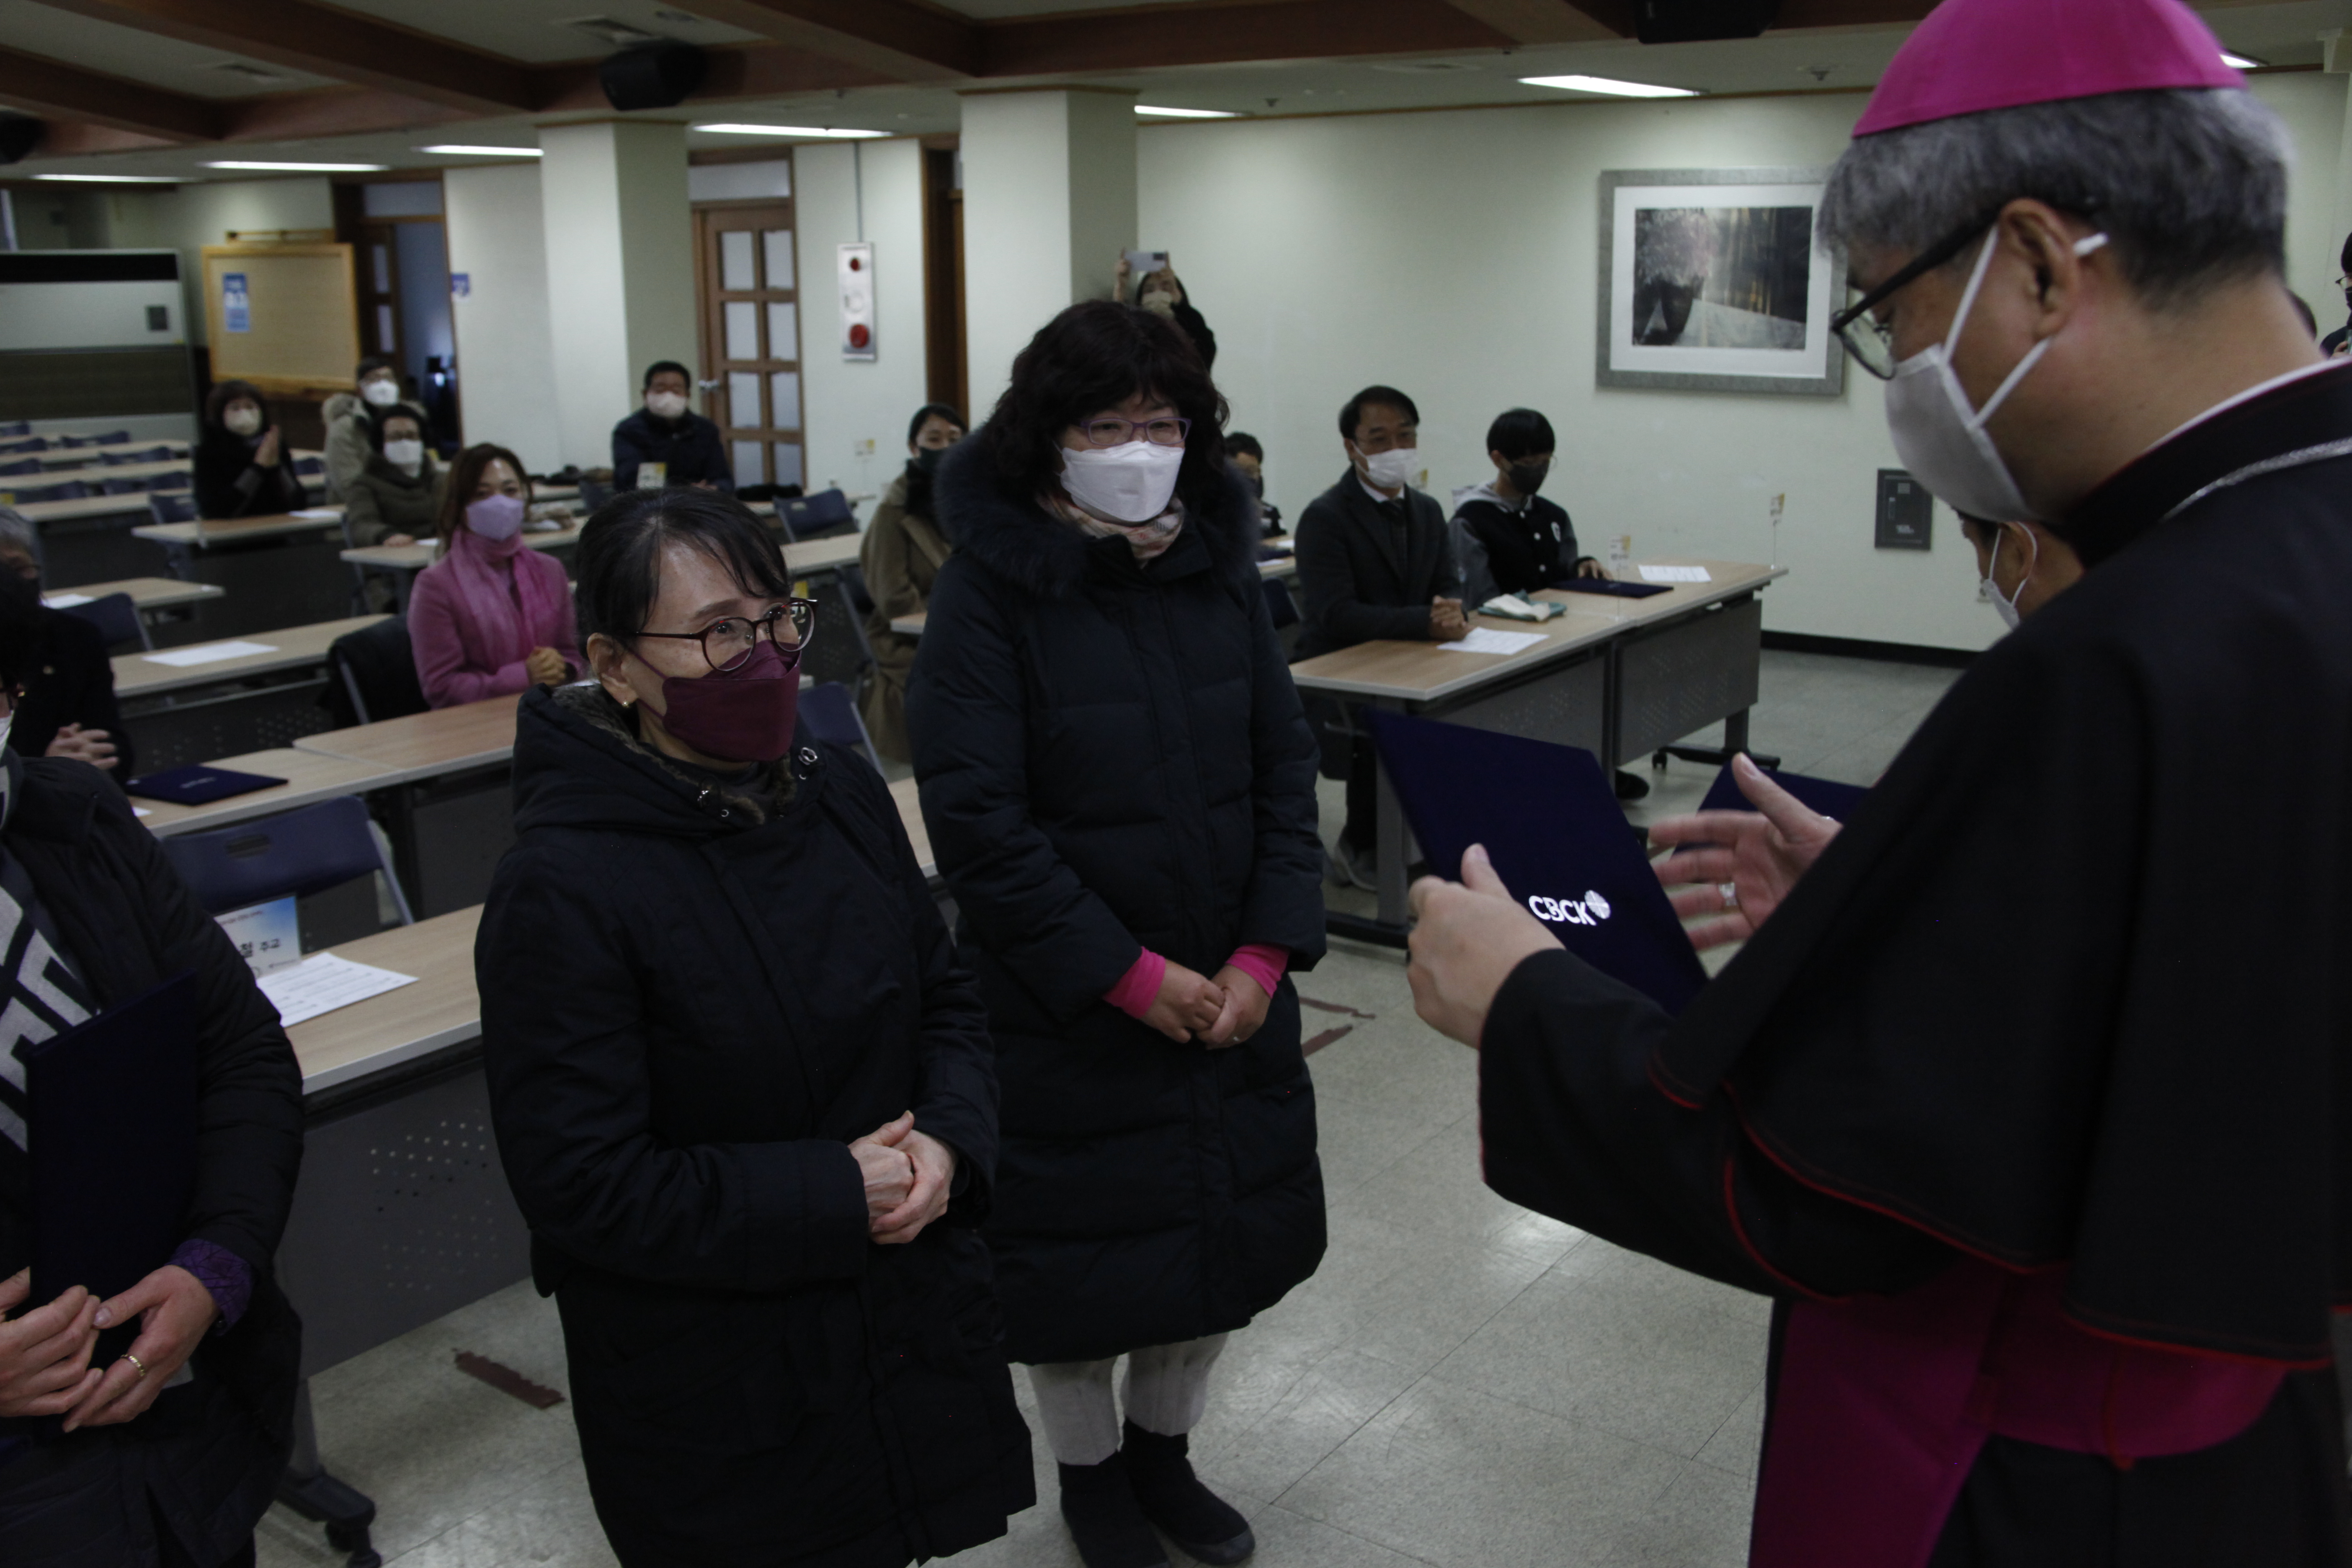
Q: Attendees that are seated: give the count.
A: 10